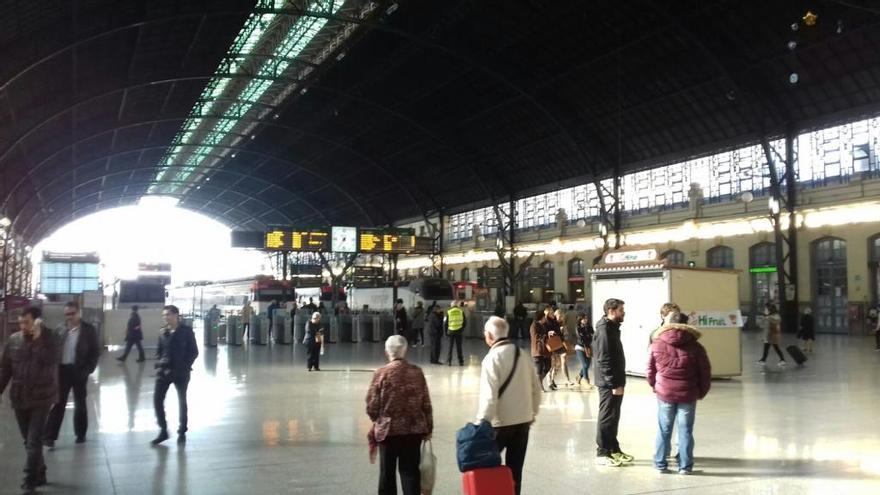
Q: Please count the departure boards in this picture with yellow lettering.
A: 2